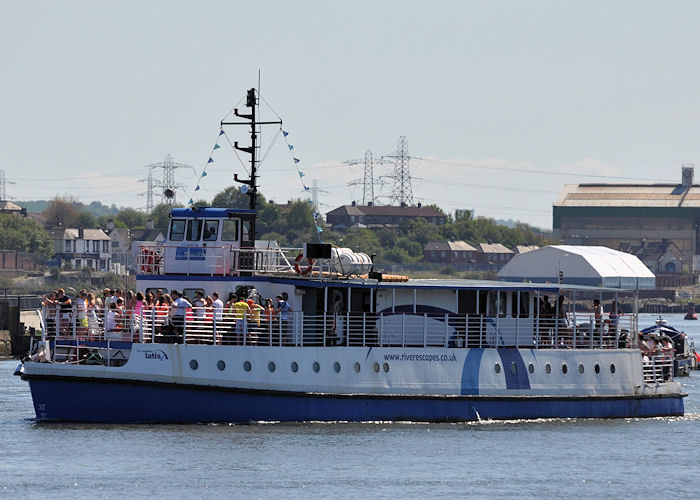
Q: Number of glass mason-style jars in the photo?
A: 0